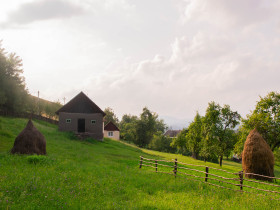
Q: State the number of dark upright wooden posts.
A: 5